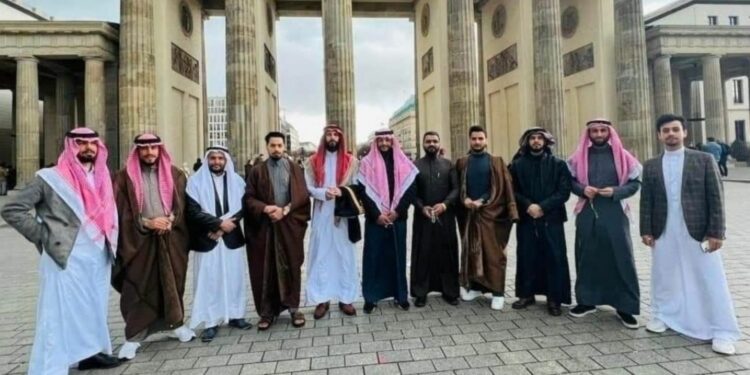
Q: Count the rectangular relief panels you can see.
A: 5